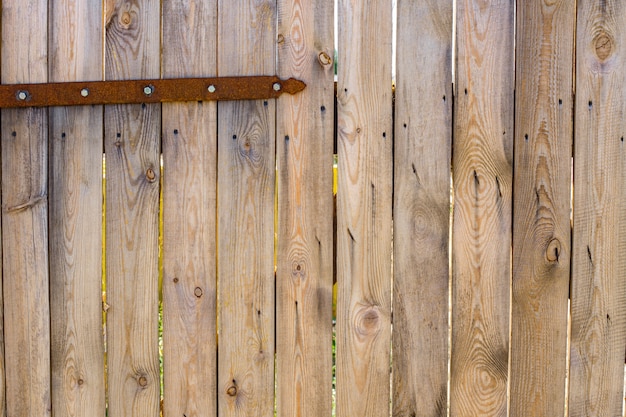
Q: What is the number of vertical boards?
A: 11